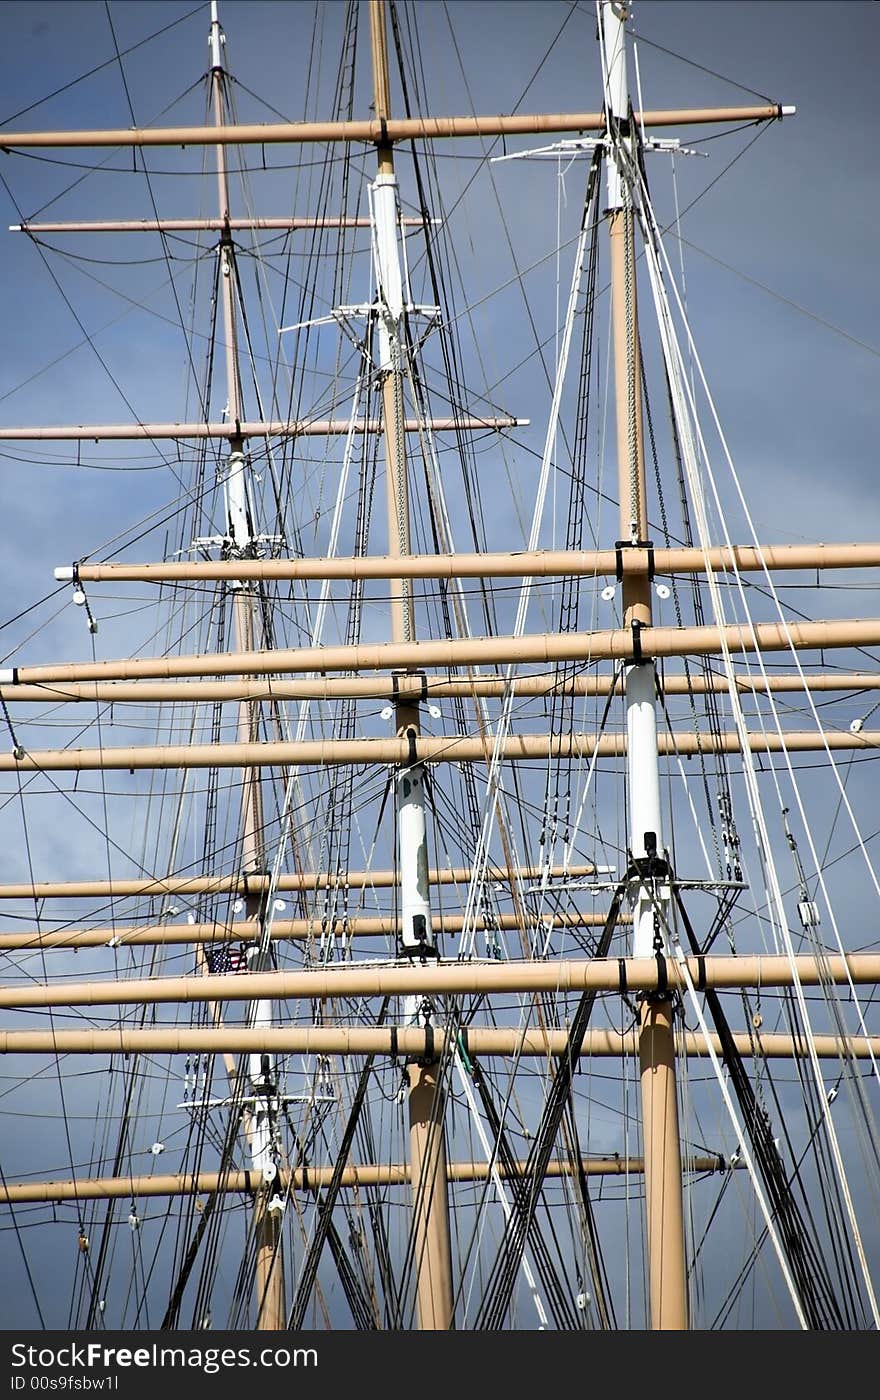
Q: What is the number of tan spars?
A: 12